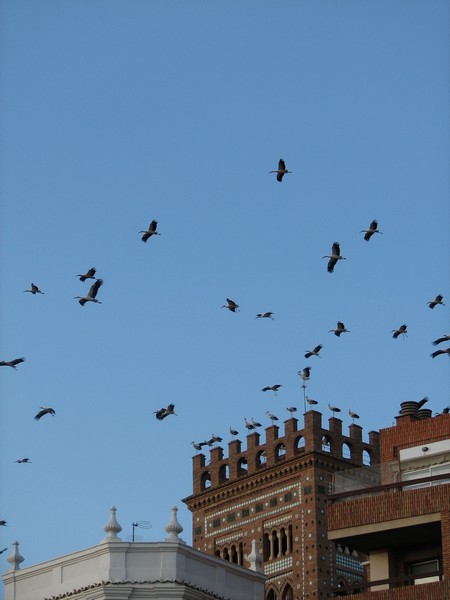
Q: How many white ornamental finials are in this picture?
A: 4